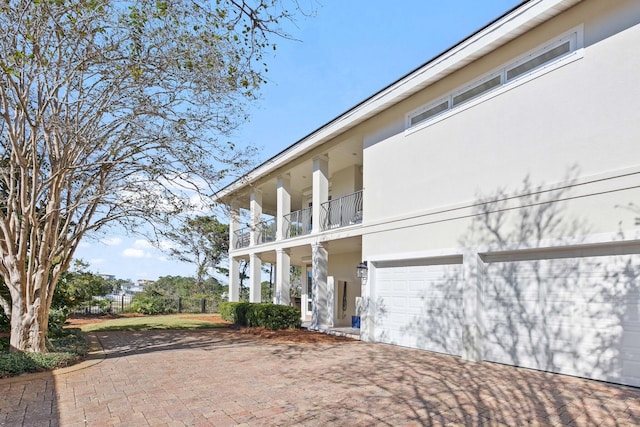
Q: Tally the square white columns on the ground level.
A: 4